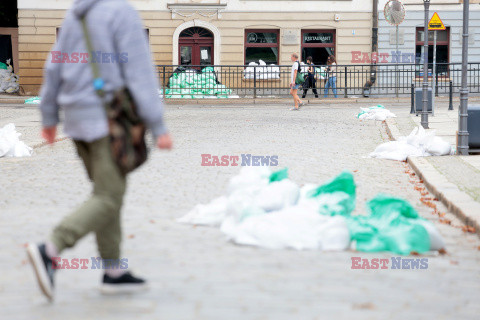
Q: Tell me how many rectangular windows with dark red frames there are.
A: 3